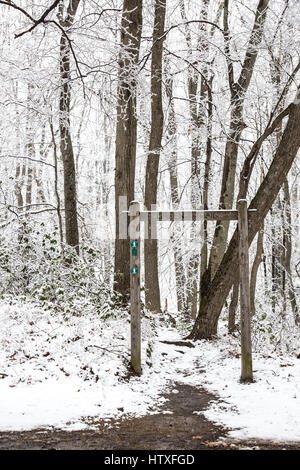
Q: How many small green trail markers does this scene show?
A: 3